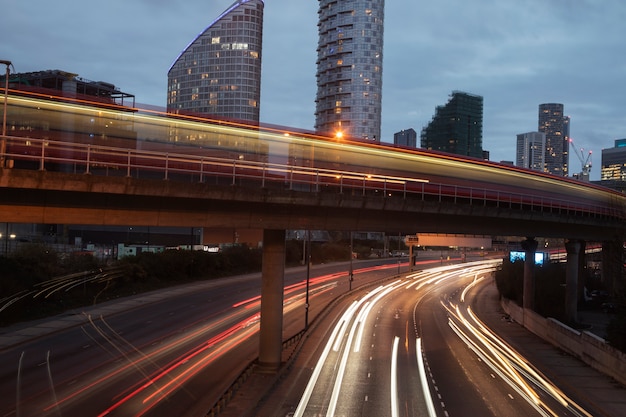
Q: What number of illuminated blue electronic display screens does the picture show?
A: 2